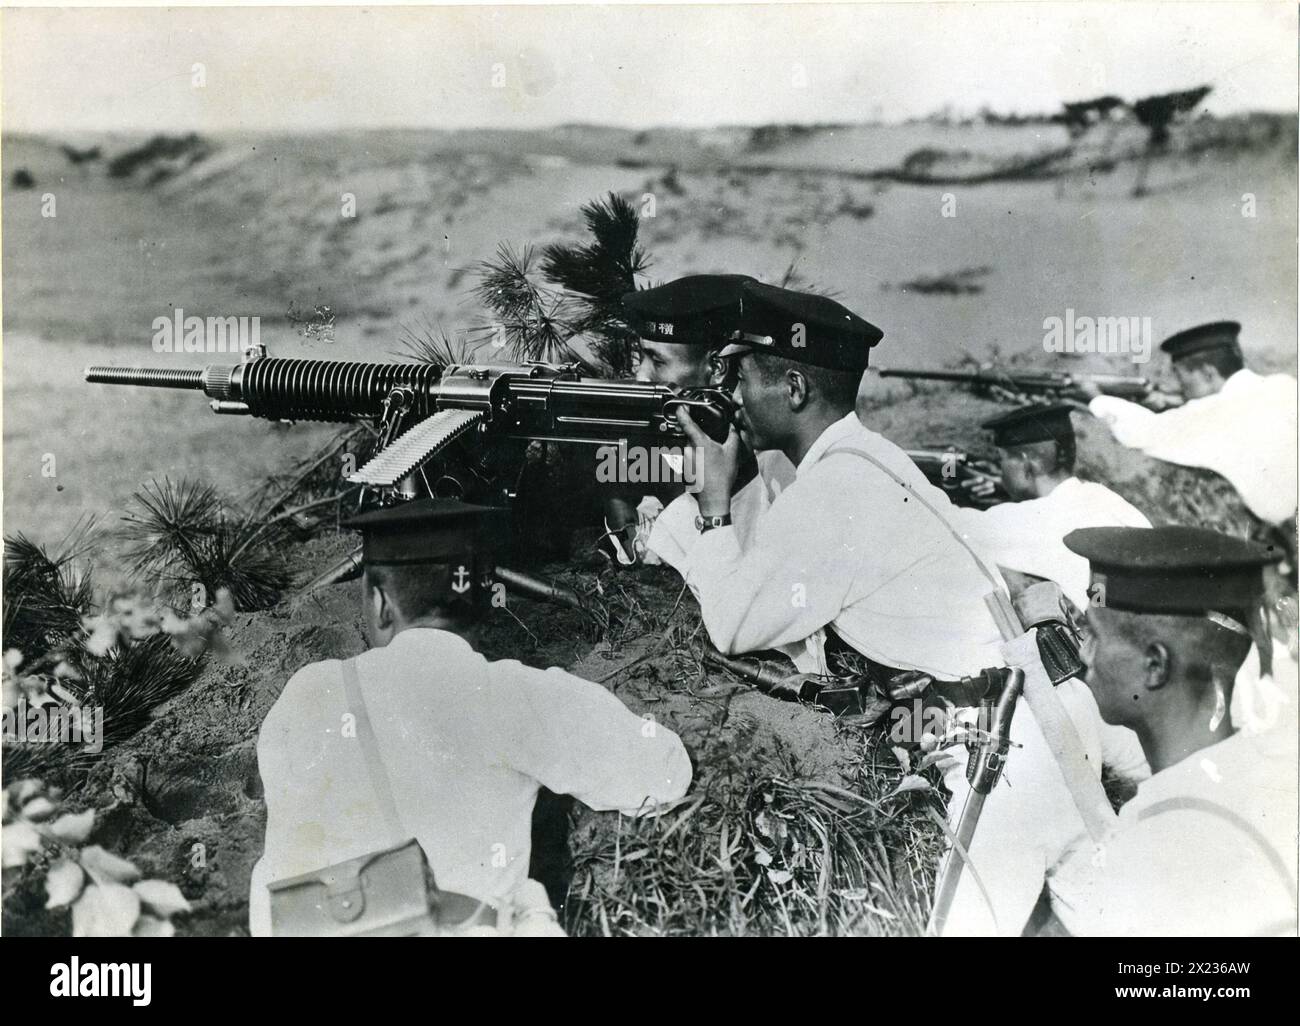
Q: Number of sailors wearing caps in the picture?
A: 6